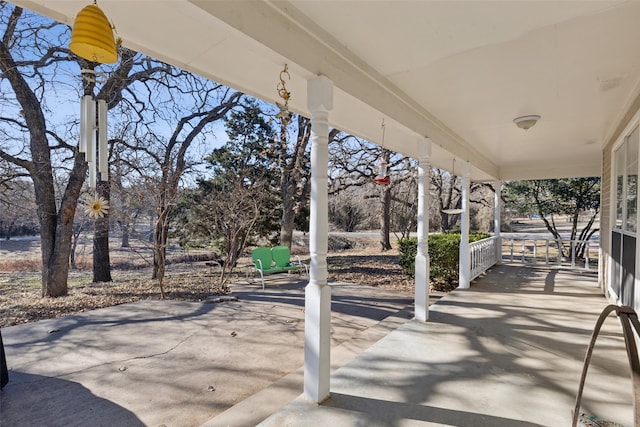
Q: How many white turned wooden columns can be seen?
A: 4